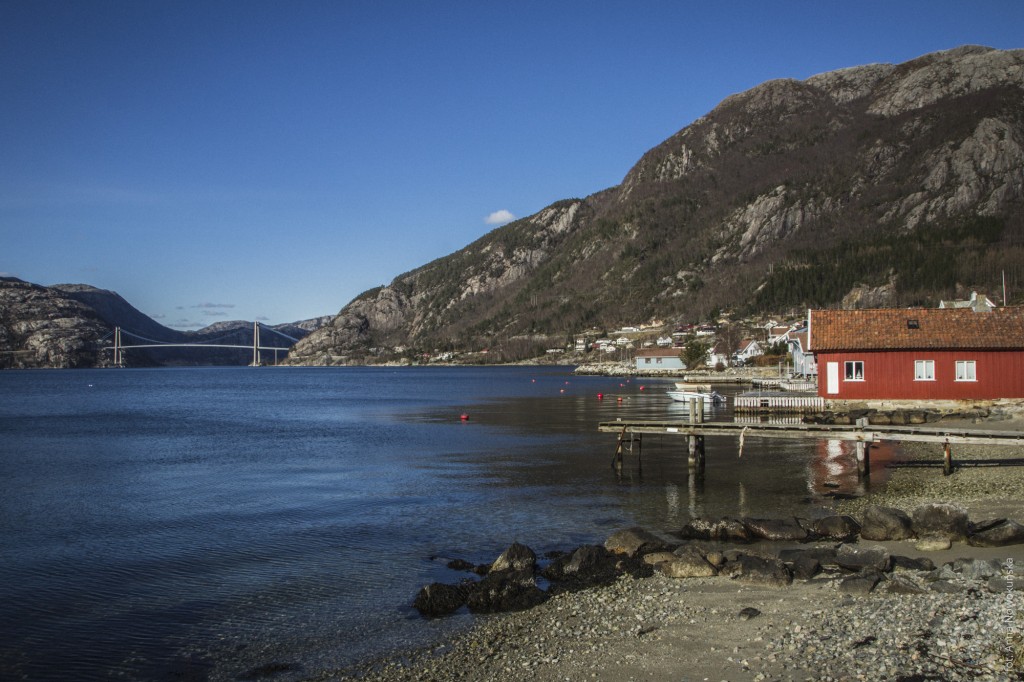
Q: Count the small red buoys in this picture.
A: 9